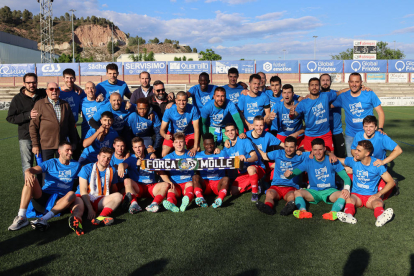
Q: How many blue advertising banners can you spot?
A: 10